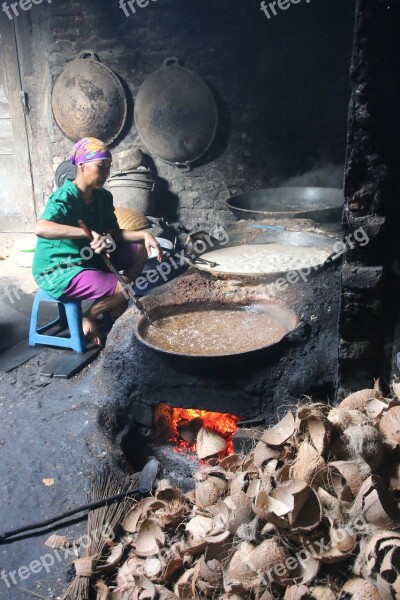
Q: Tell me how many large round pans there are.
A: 5